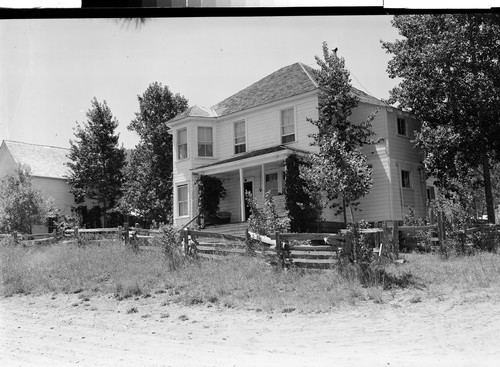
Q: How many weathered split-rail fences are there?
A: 1